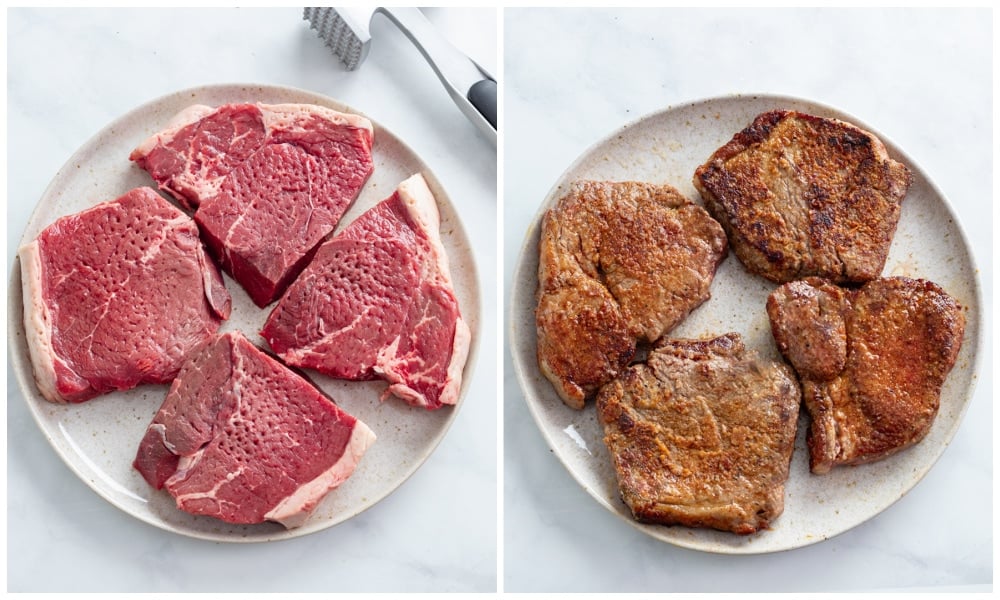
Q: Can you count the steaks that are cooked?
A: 4